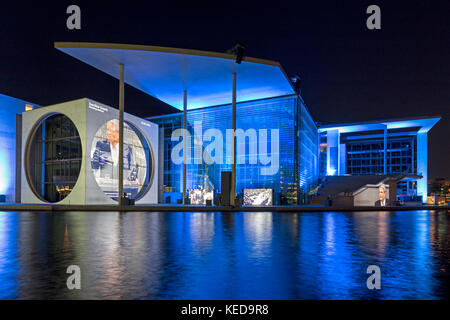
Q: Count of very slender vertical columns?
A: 3